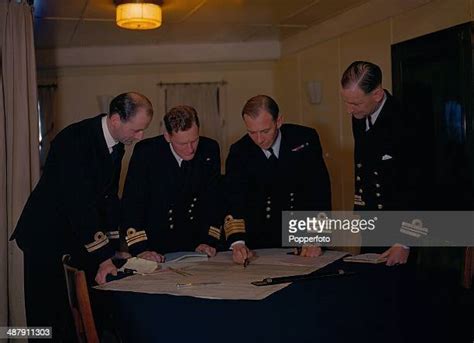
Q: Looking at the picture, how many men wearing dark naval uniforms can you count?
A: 4